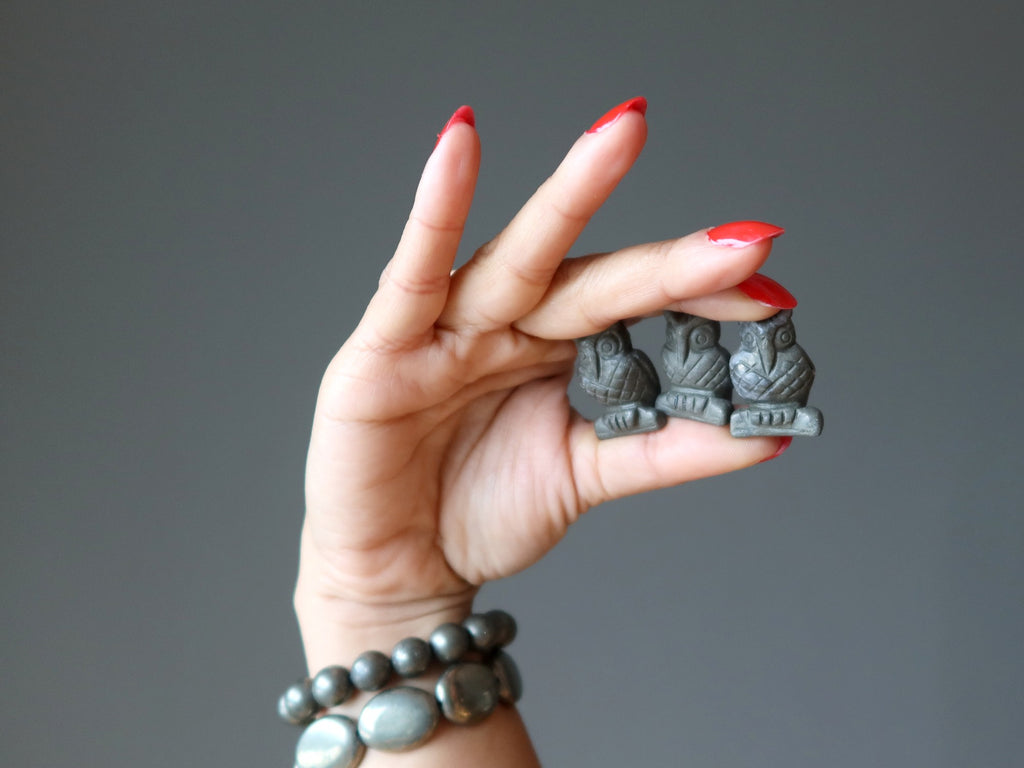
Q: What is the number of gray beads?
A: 12